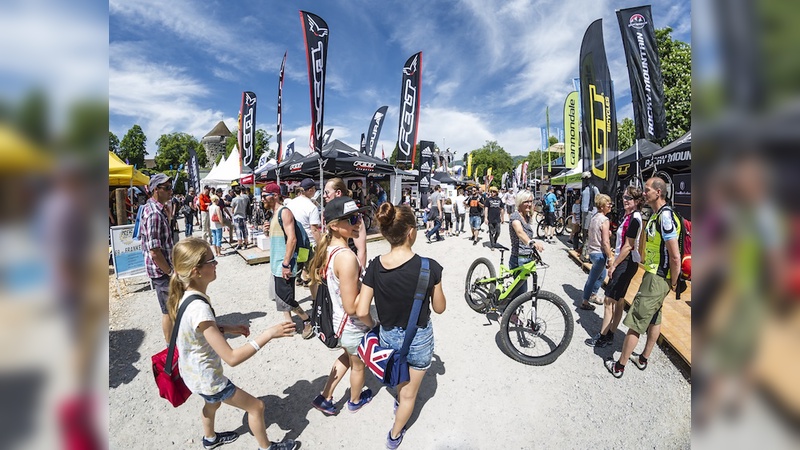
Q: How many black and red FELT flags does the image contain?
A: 4